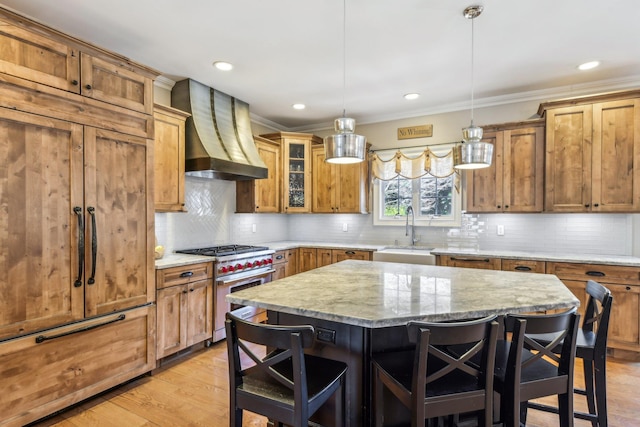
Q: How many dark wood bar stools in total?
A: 4